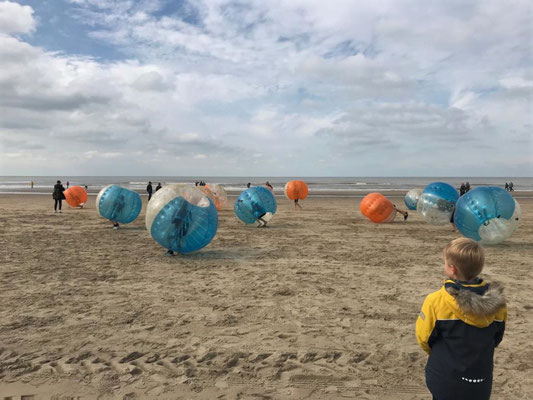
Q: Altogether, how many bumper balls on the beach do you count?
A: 10